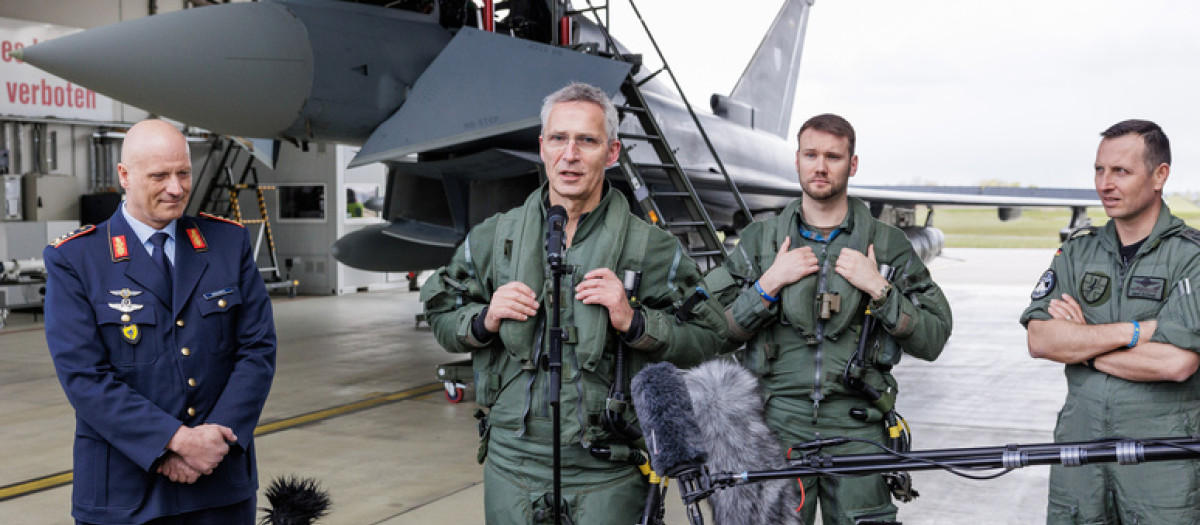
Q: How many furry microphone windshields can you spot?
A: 3